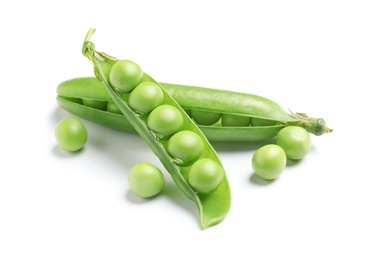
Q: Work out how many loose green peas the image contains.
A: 4